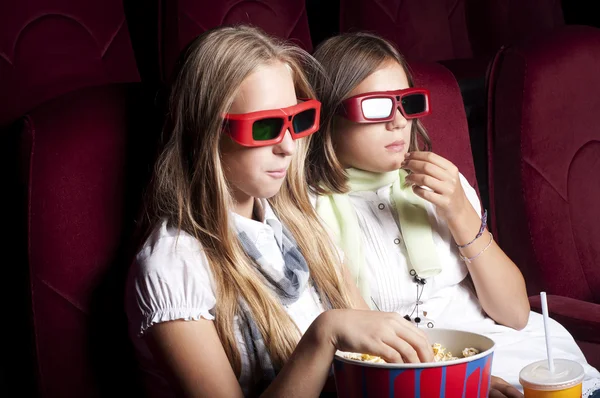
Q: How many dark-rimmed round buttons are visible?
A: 4